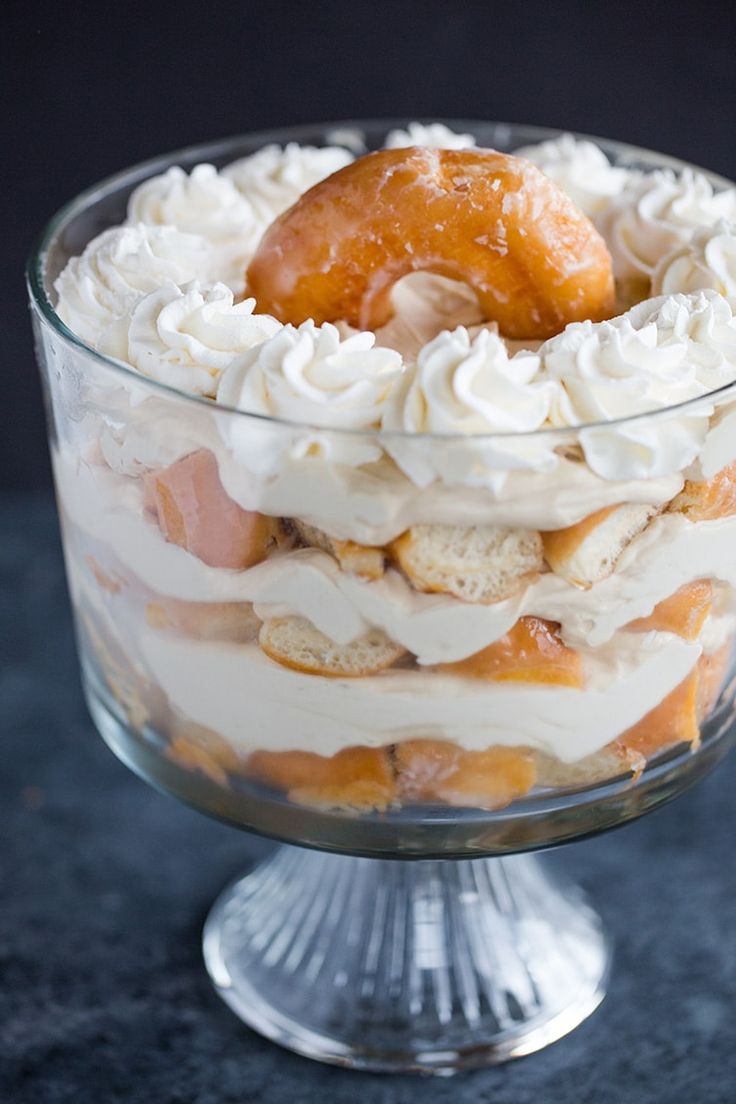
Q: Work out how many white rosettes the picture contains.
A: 12